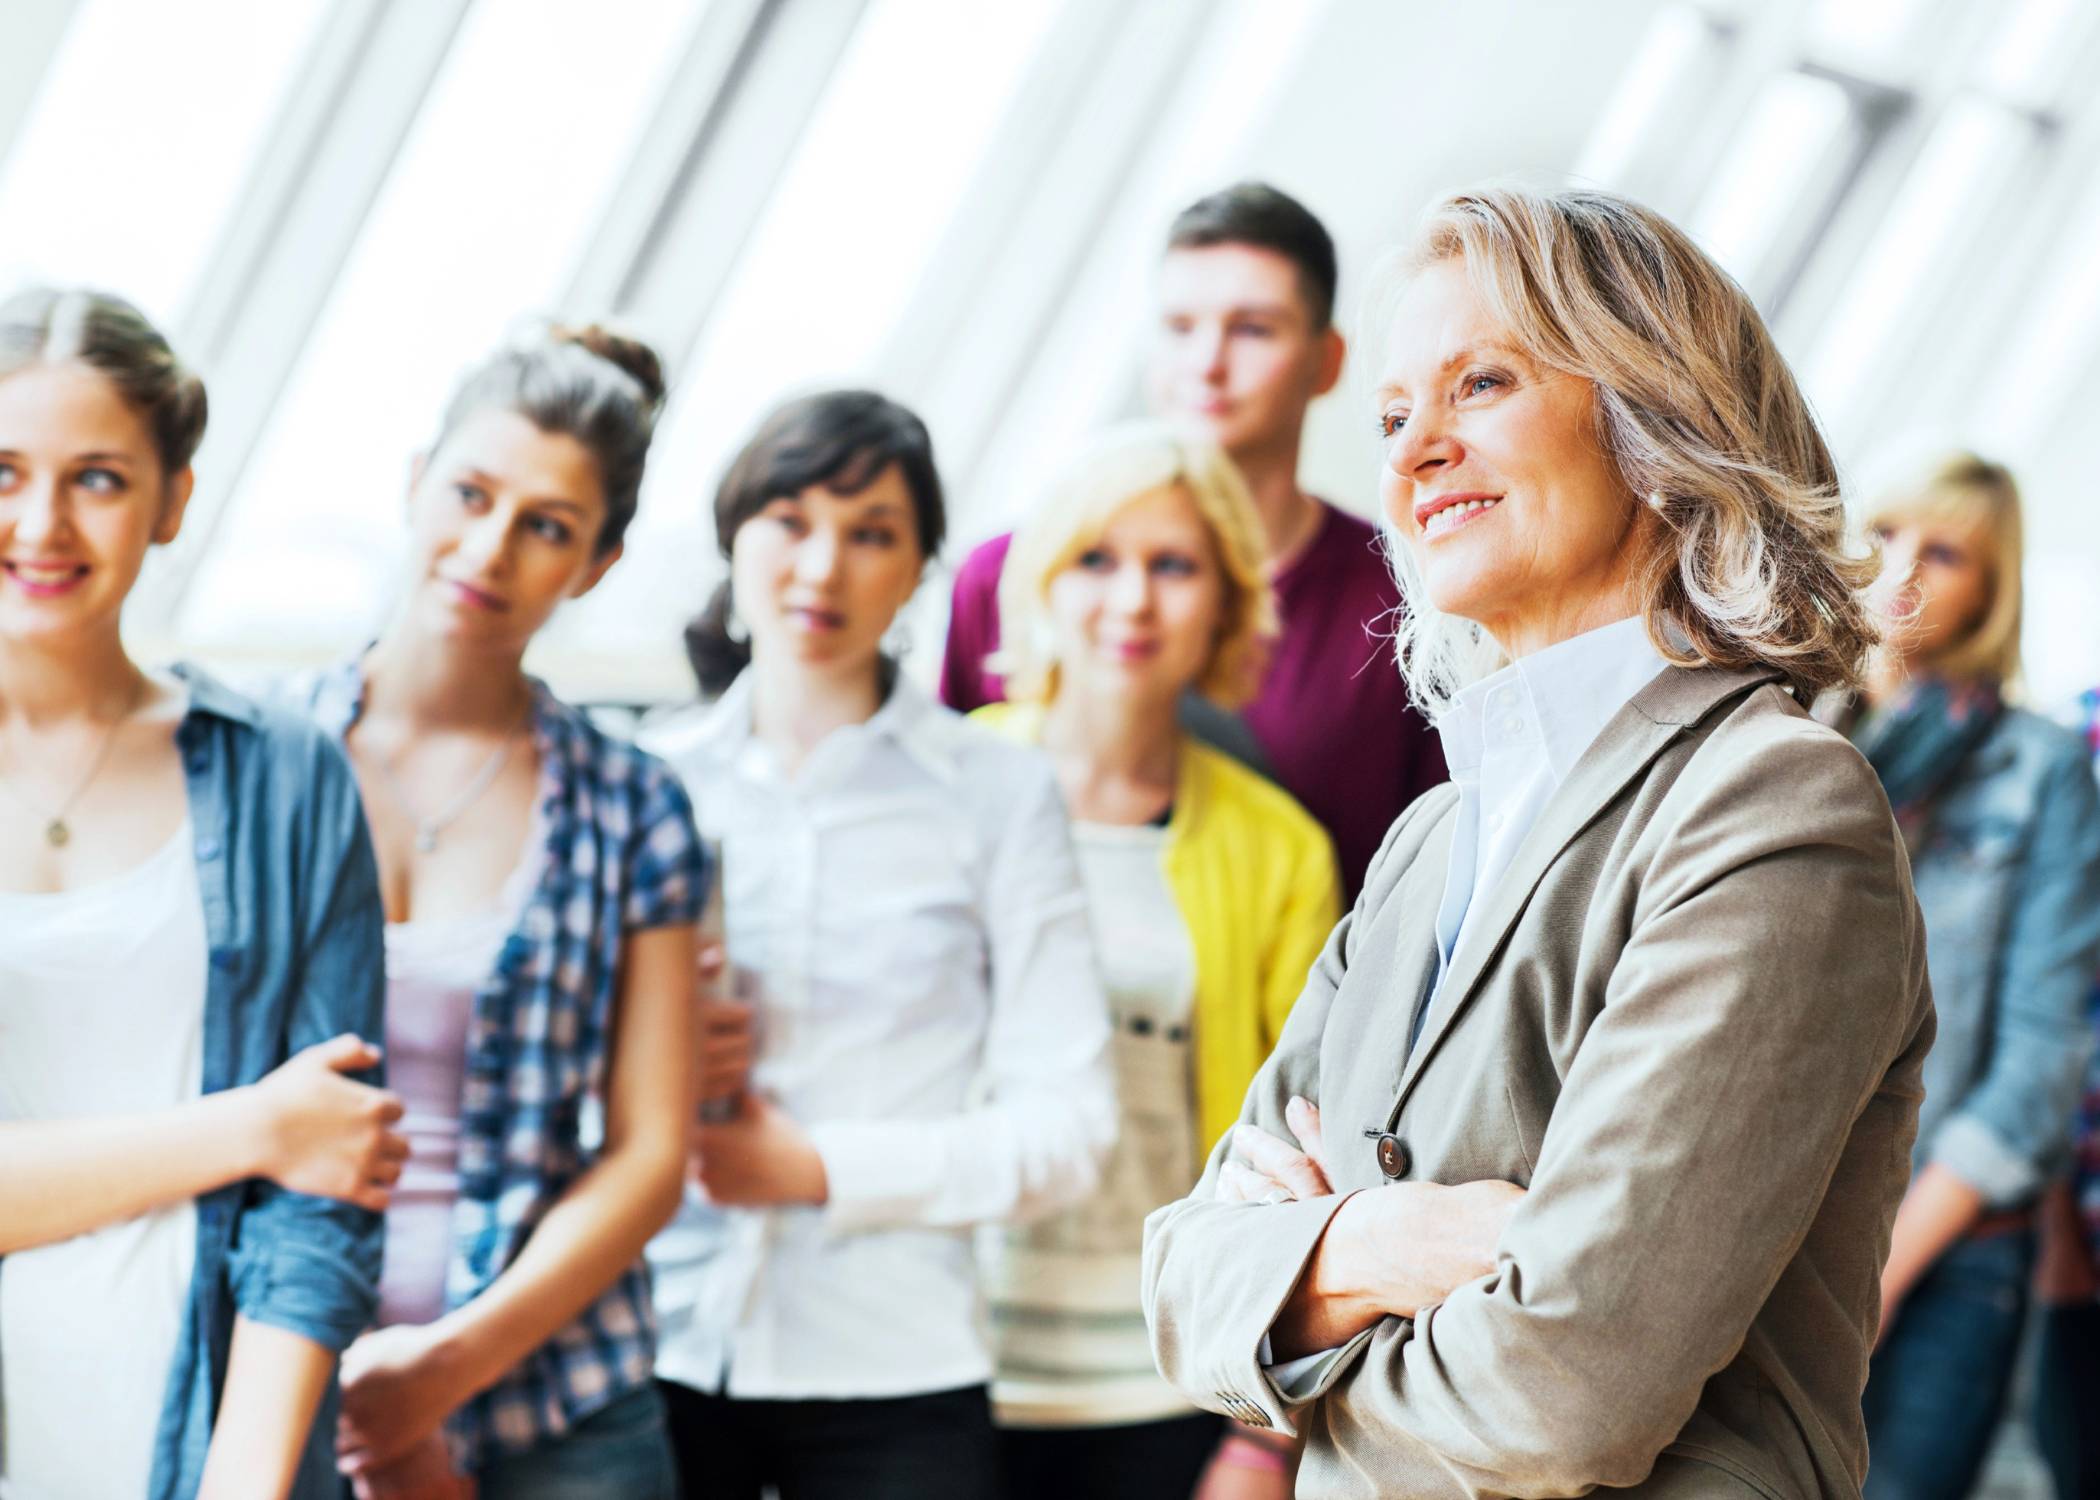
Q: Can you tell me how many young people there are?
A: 6